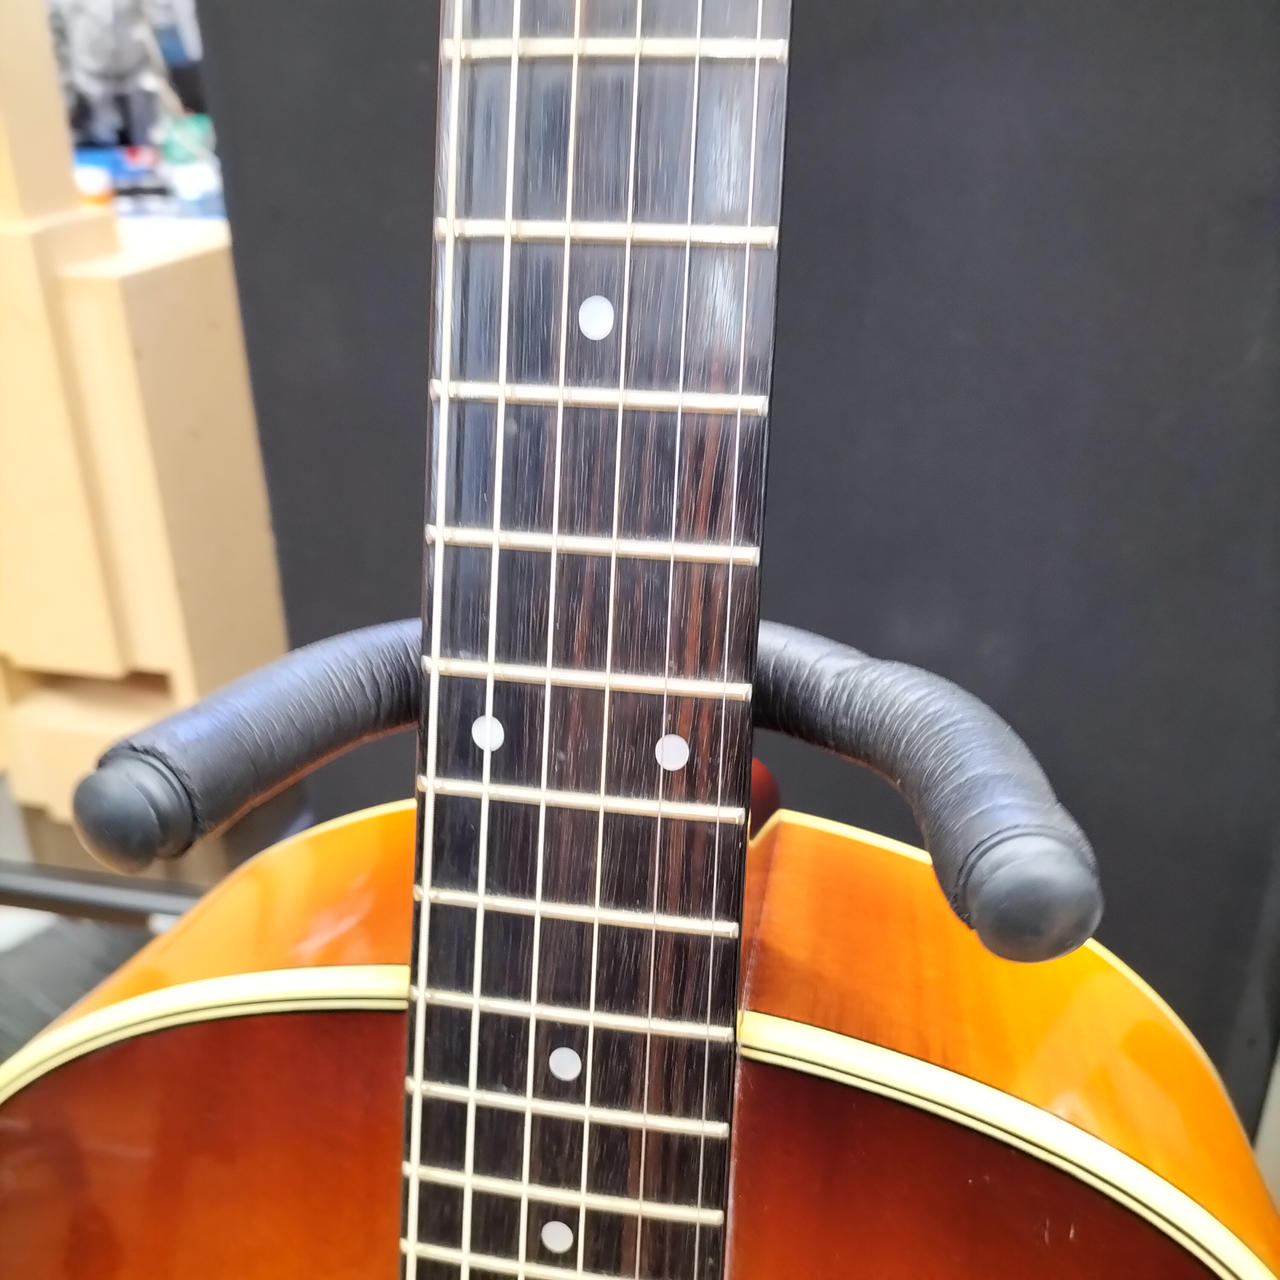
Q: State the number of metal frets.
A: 11